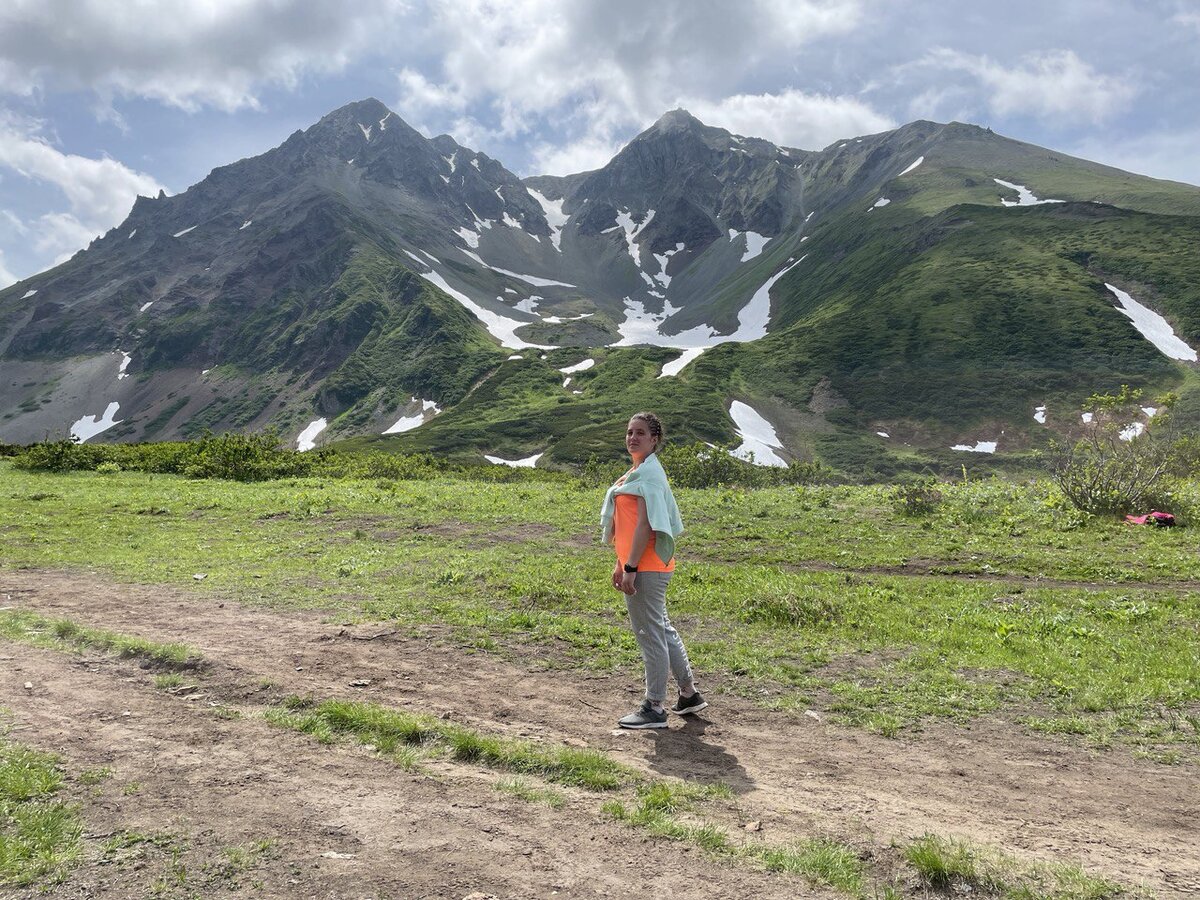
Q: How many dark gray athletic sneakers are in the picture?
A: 2